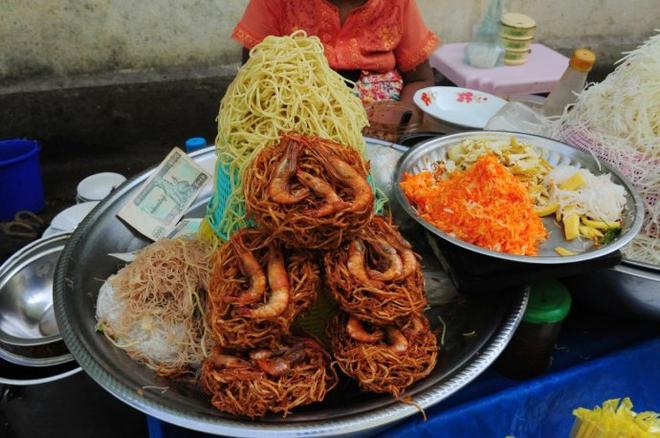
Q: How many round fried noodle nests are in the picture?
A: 5